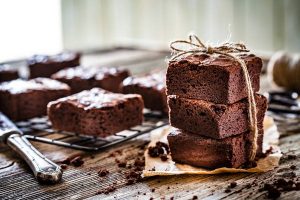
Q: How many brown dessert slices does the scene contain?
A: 9